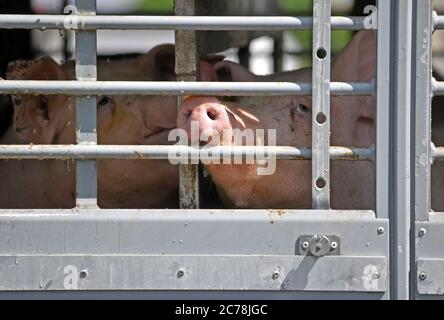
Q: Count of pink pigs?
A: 2